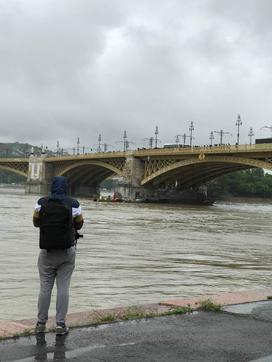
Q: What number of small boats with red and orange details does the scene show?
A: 1